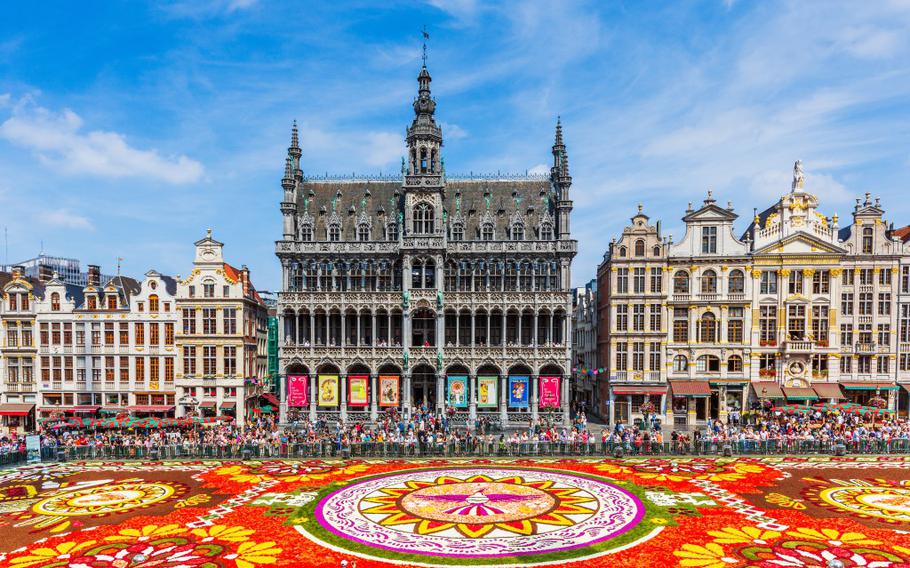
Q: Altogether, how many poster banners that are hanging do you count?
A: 8